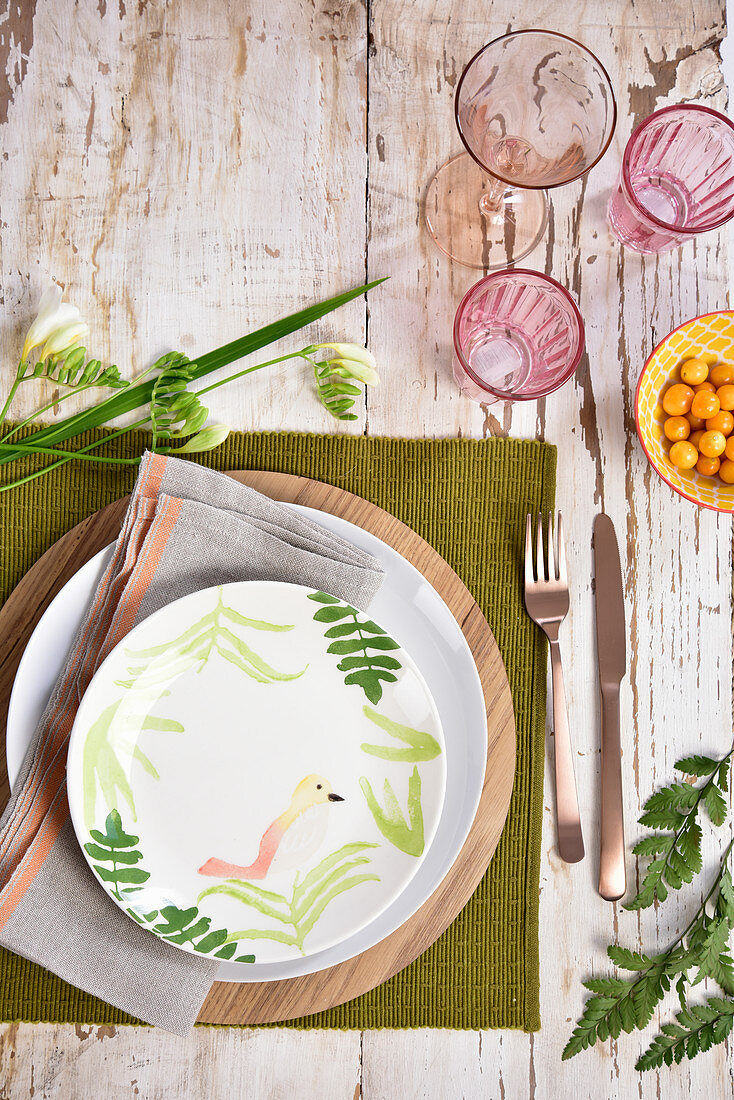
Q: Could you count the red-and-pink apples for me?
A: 0